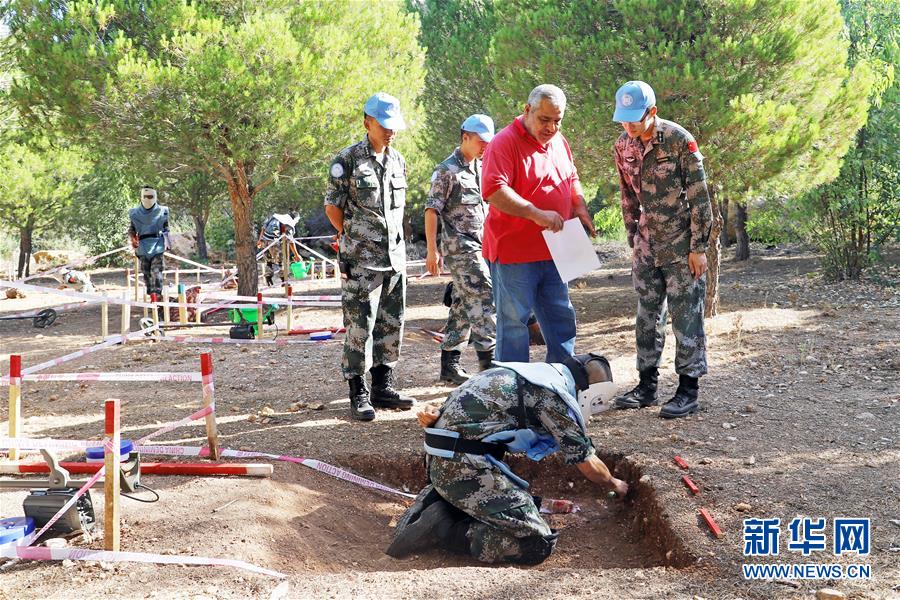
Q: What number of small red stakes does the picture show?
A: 3